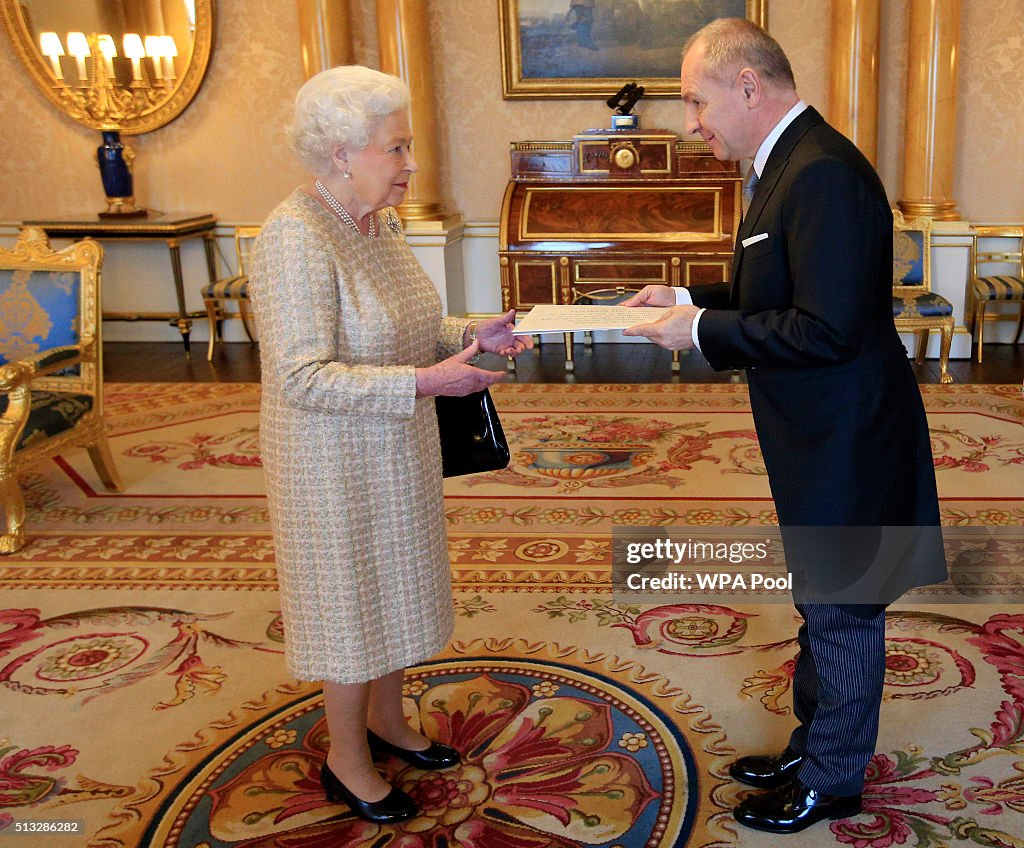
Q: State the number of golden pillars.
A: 4